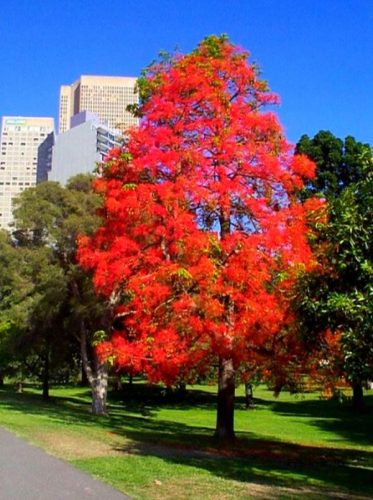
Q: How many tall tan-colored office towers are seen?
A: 2